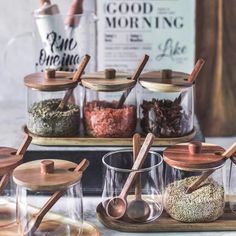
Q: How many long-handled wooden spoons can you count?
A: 8